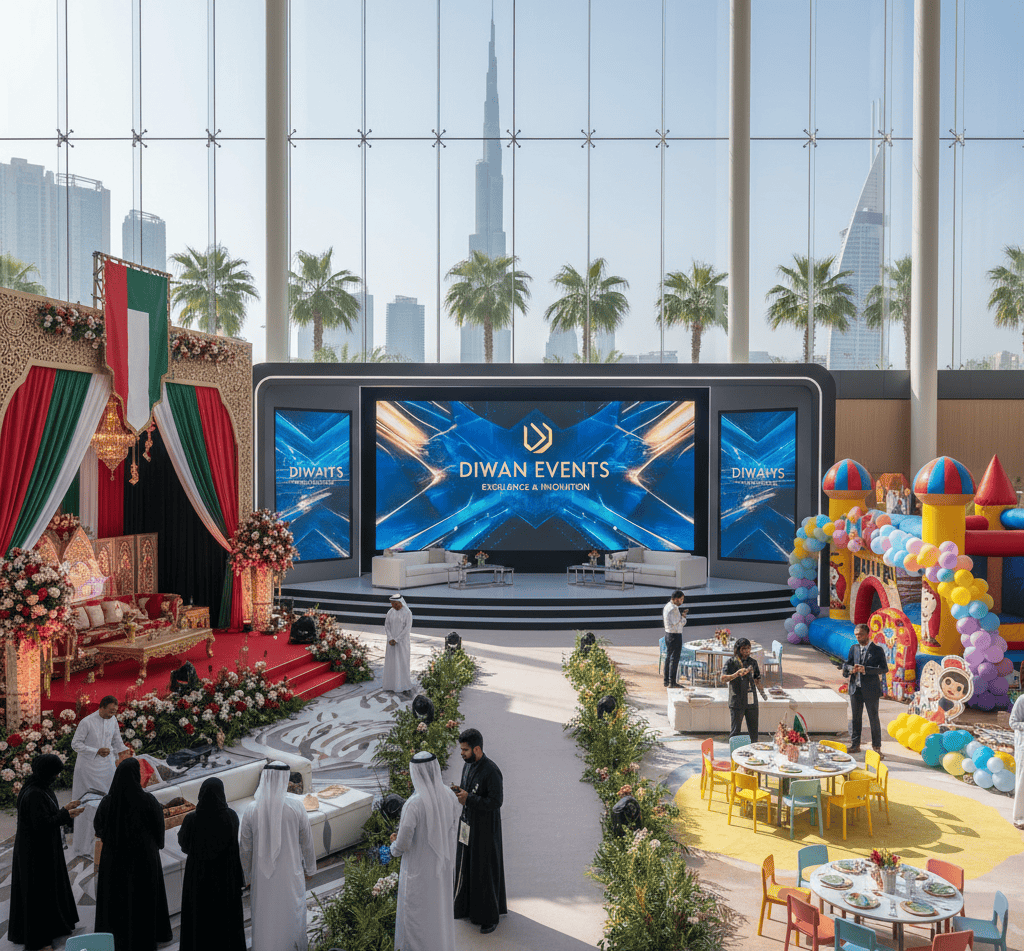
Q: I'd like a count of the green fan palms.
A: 9